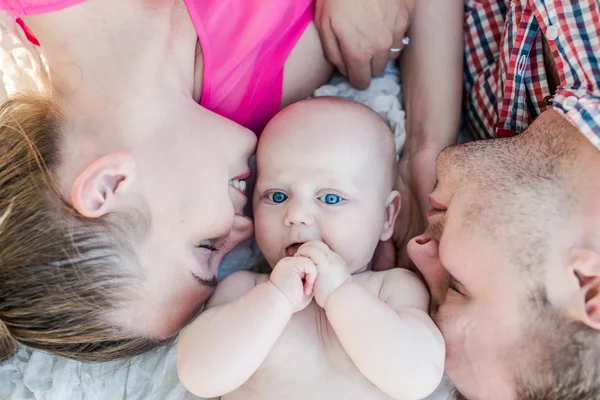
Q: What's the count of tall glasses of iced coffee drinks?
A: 0